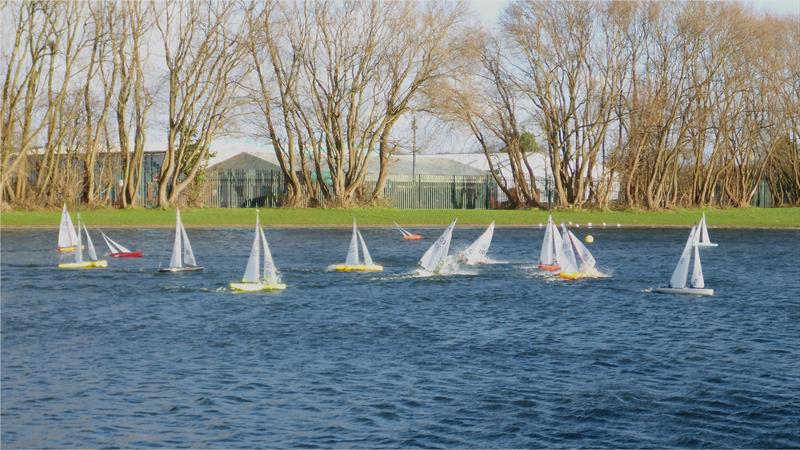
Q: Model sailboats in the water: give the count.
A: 13